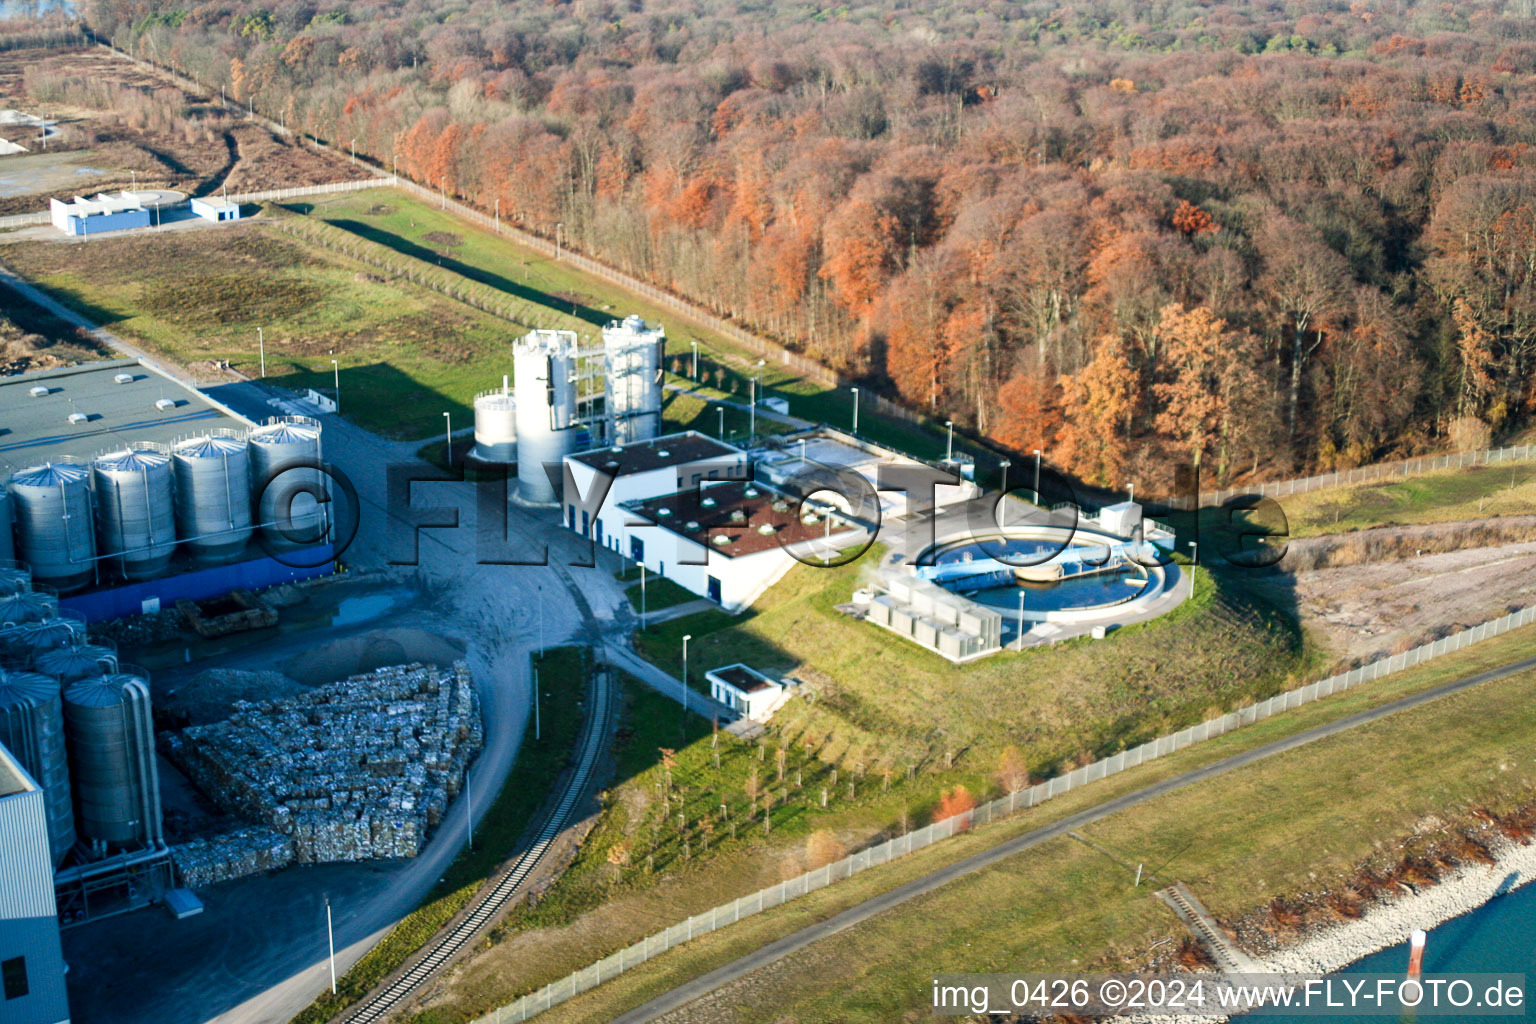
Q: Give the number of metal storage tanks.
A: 14